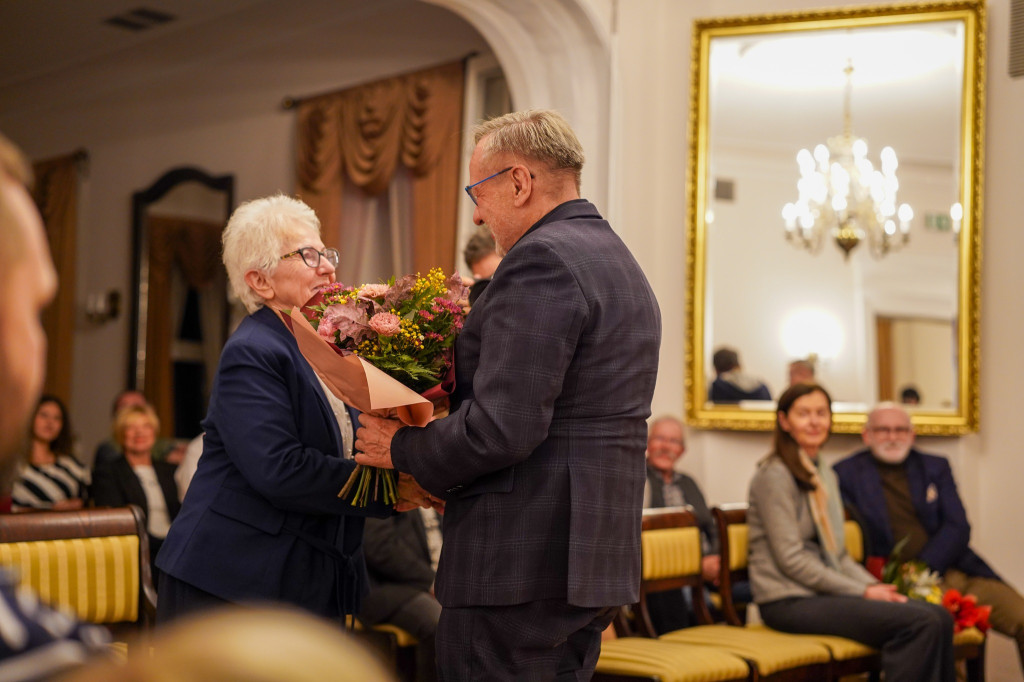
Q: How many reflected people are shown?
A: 3